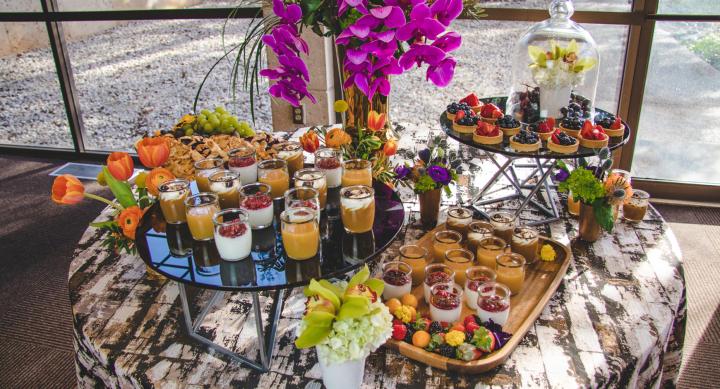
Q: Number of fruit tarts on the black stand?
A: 12